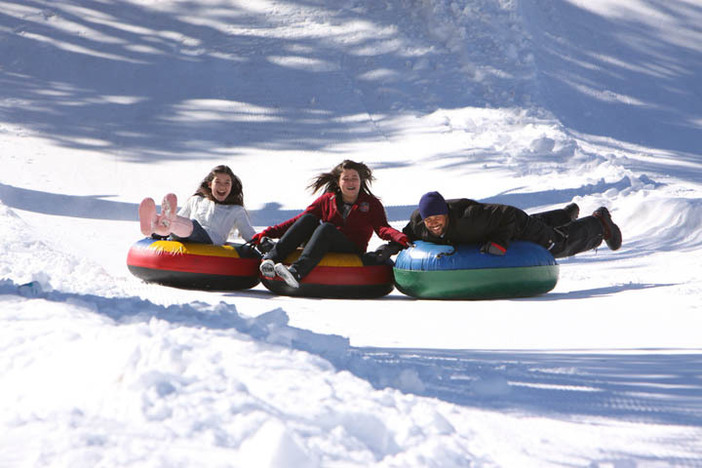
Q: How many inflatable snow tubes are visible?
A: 3